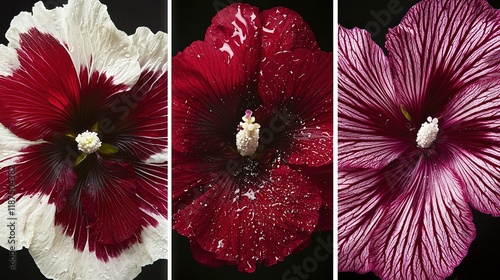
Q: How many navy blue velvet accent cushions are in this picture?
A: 0